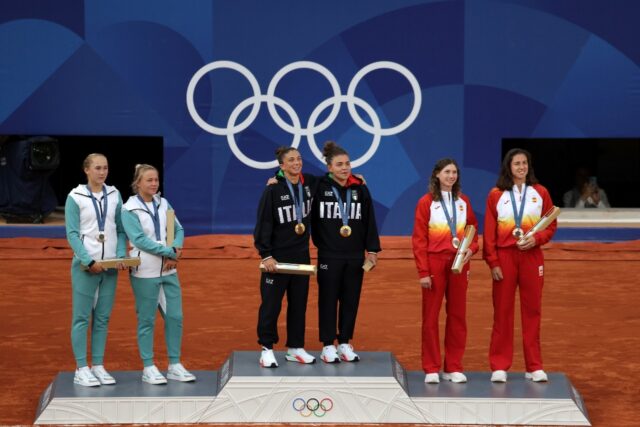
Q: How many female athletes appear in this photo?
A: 6